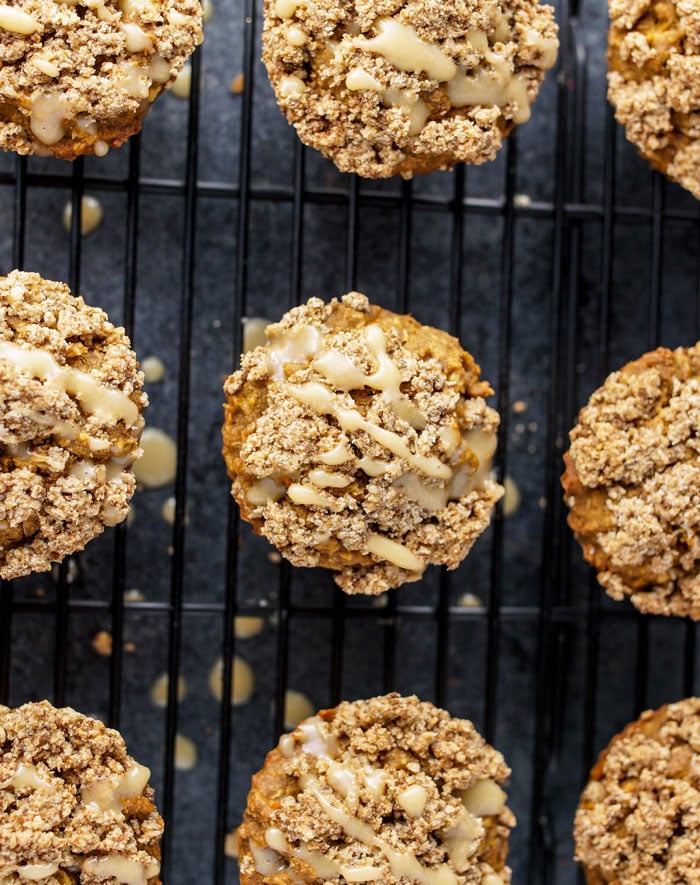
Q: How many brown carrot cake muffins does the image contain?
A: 9